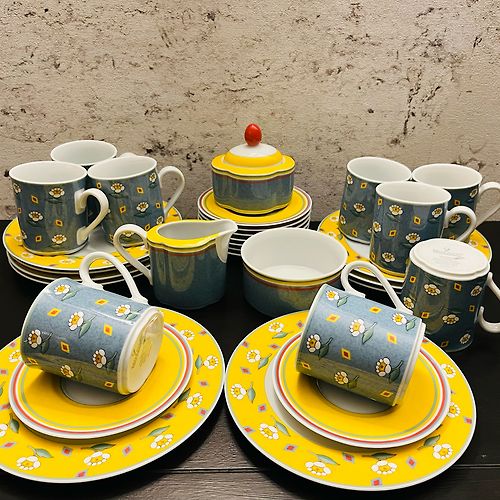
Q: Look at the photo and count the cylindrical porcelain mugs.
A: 9